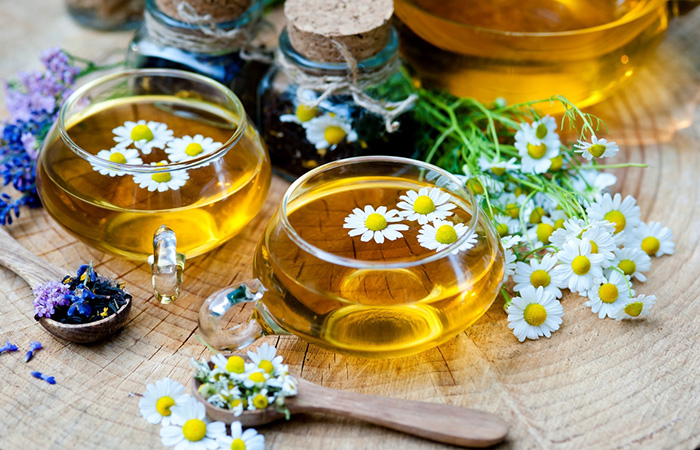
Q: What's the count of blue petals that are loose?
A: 3